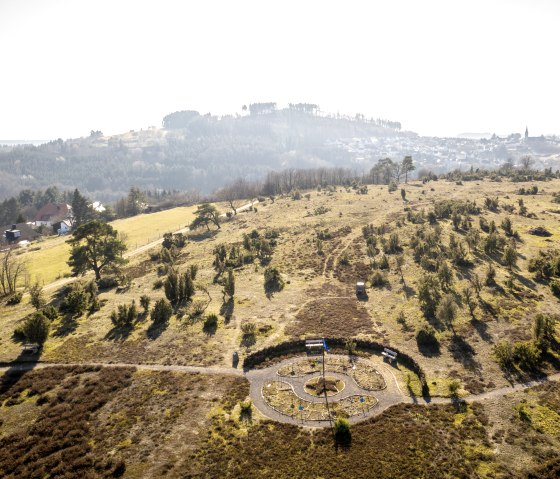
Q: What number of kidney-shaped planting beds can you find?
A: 2